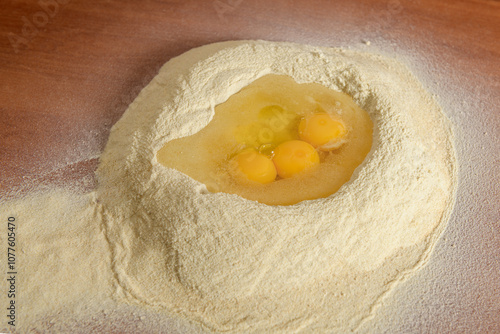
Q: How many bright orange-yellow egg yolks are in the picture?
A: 3